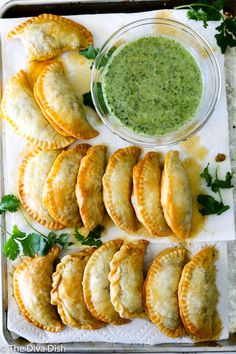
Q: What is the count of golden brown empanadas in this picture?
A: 15